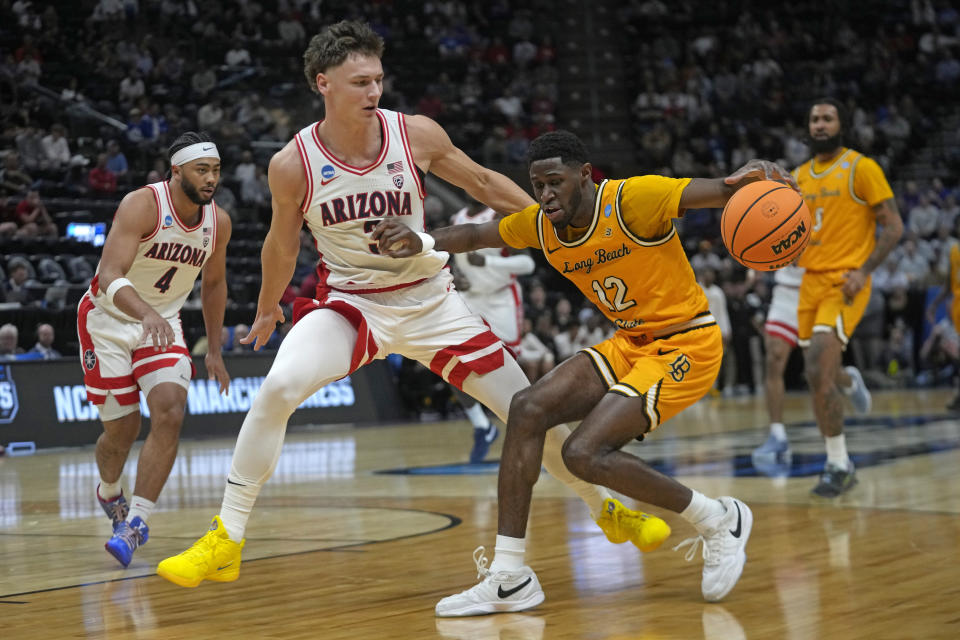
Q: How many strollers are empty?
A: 0